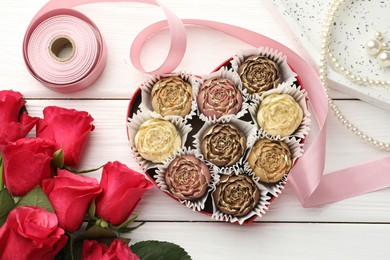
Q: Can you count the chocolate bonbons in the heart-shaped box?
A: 9